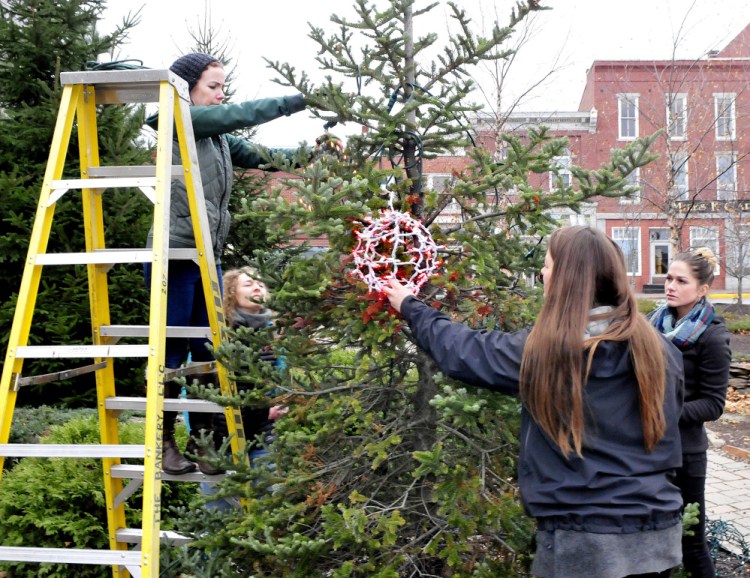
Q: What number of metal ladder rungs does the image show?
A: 11